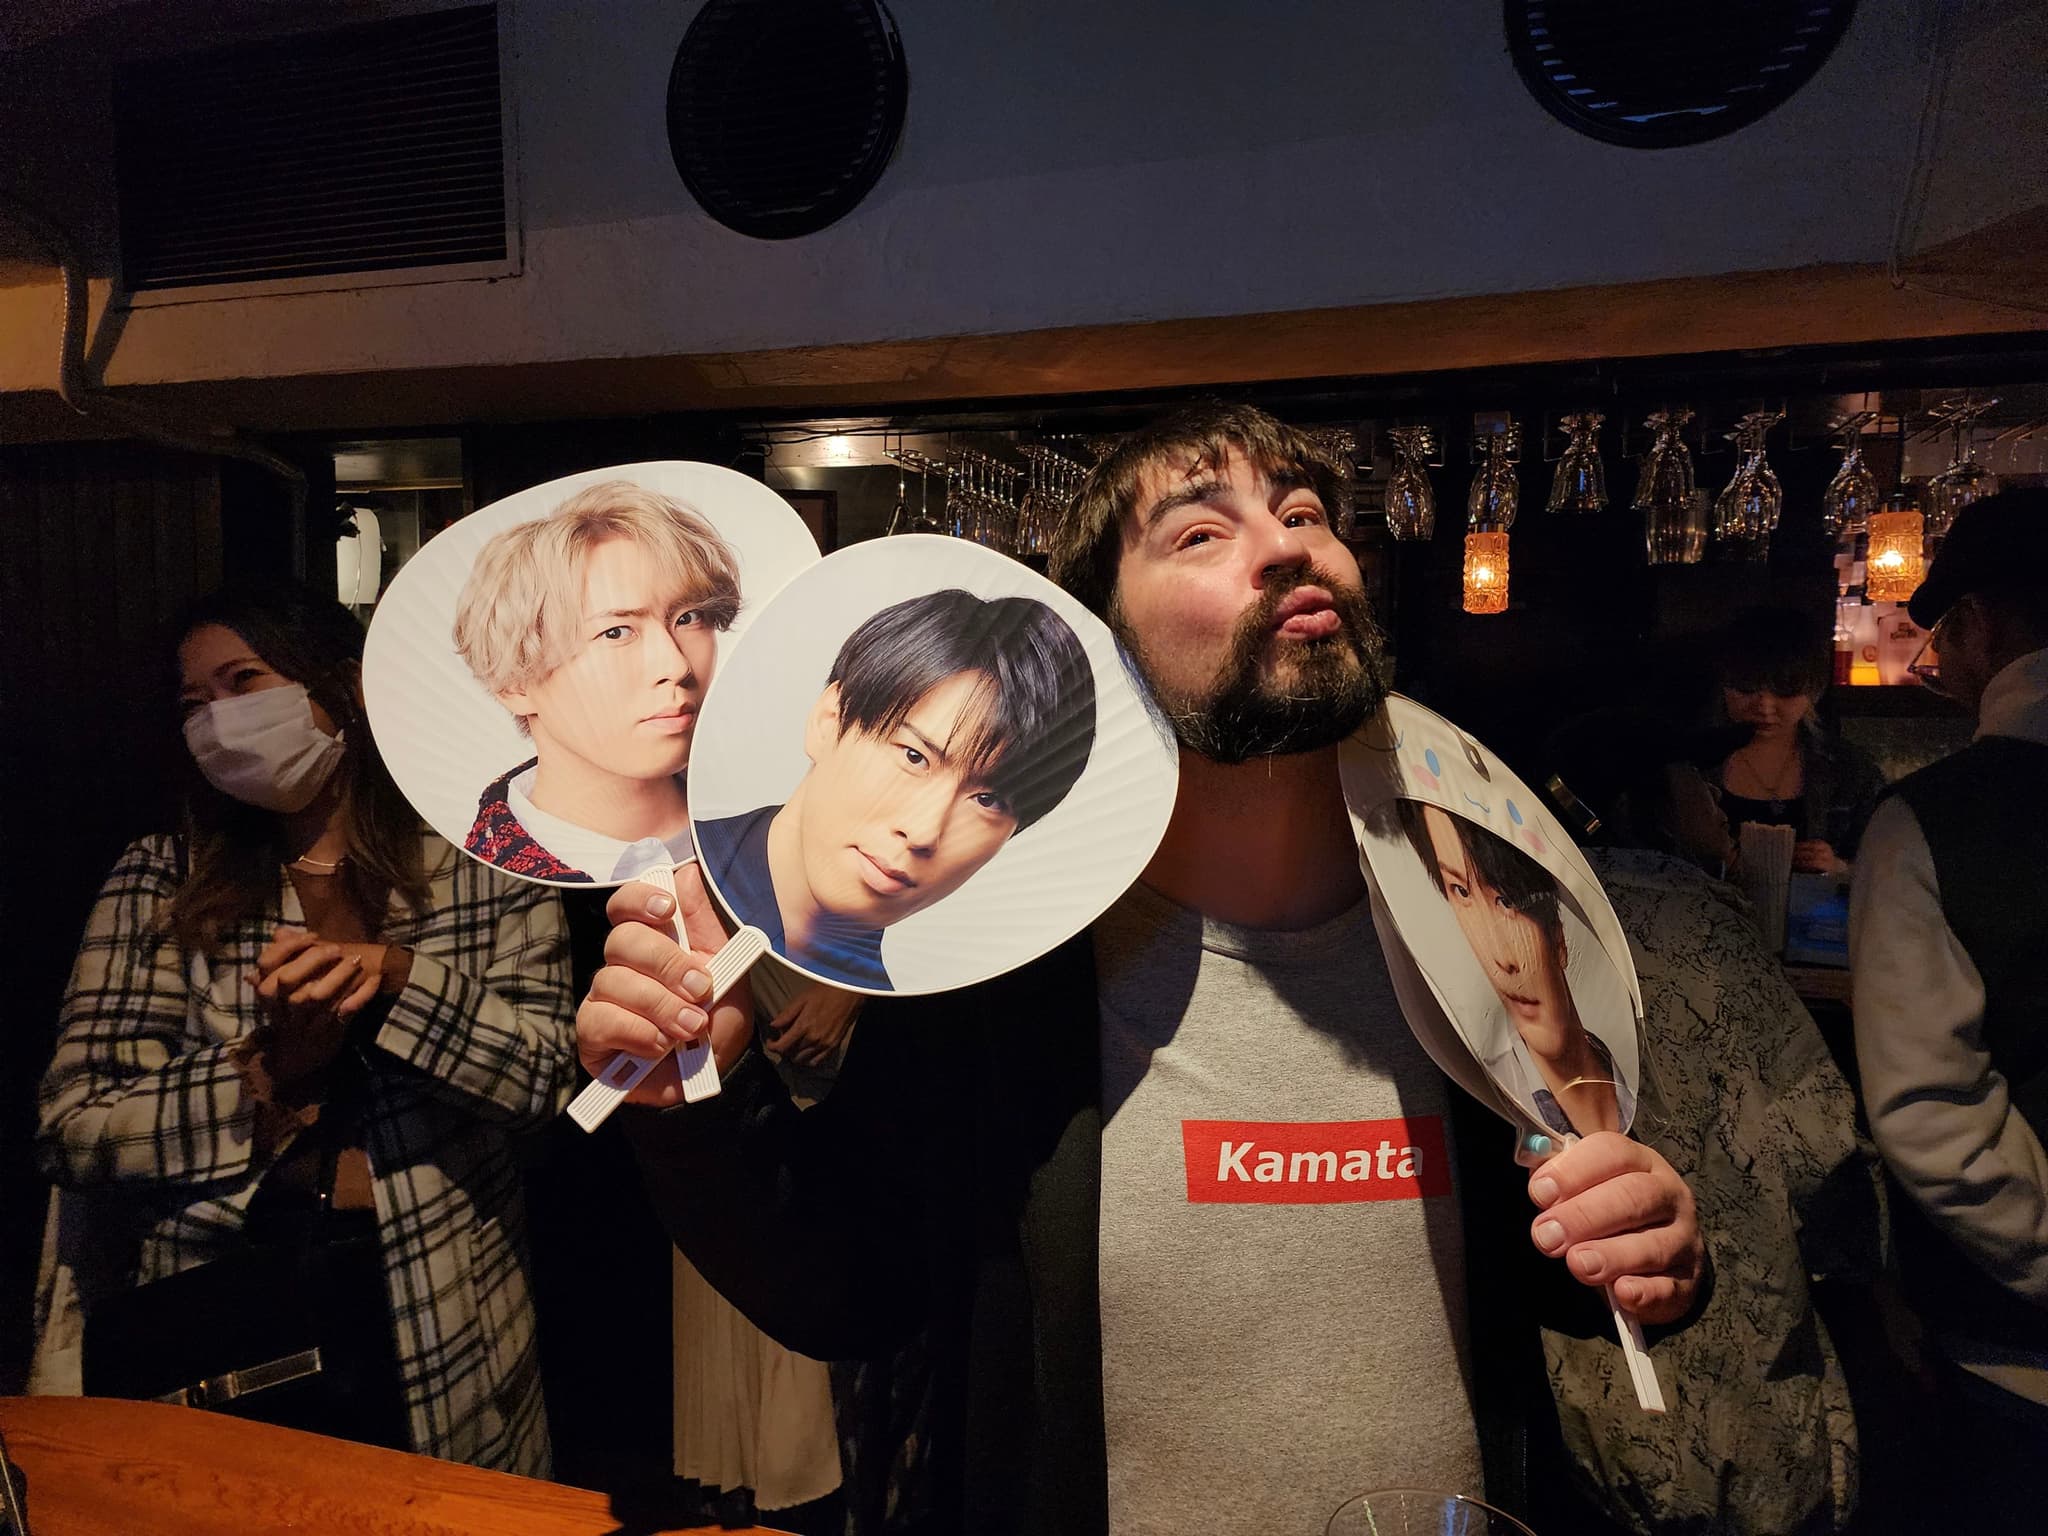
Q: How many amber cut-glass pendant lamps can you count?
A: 2